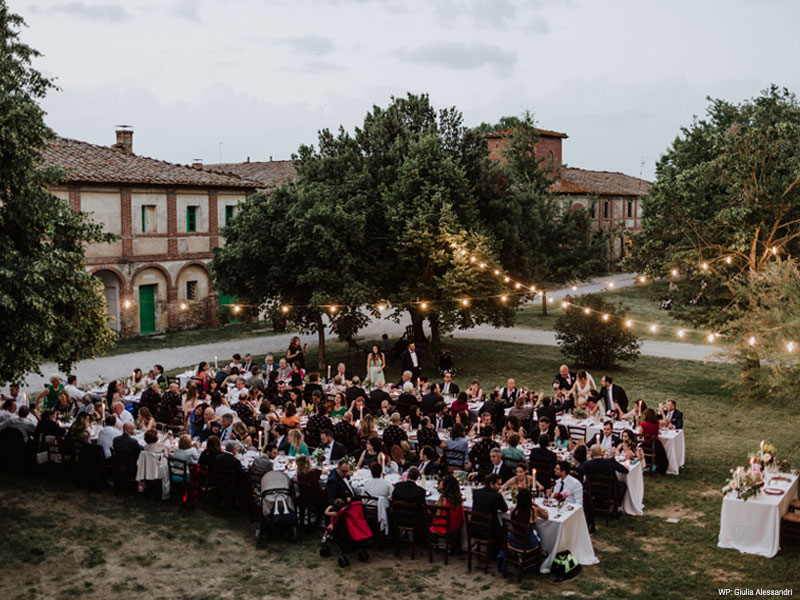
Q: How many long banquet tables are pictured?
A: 3